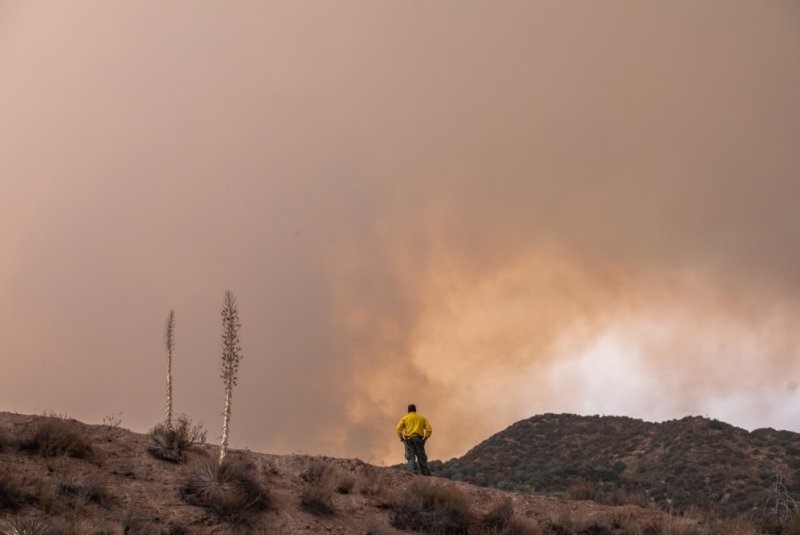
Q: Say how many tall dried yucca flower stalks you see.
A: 2